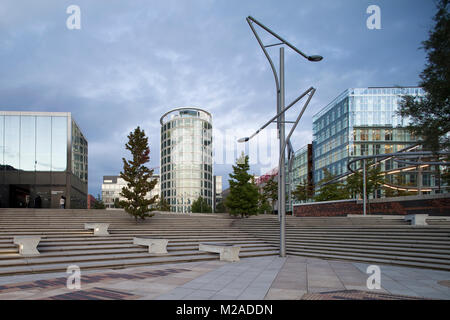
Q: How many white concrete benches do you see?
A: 5